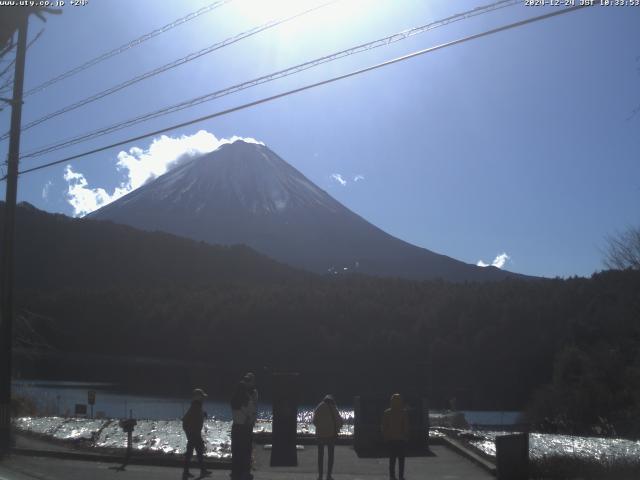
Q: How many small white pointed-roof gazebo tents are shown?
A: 0